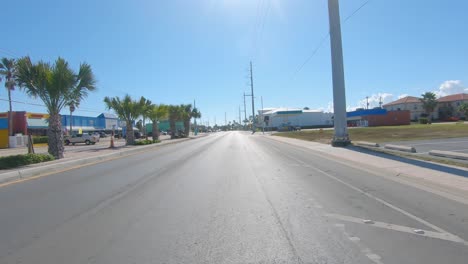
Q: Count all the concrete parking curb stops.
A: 3